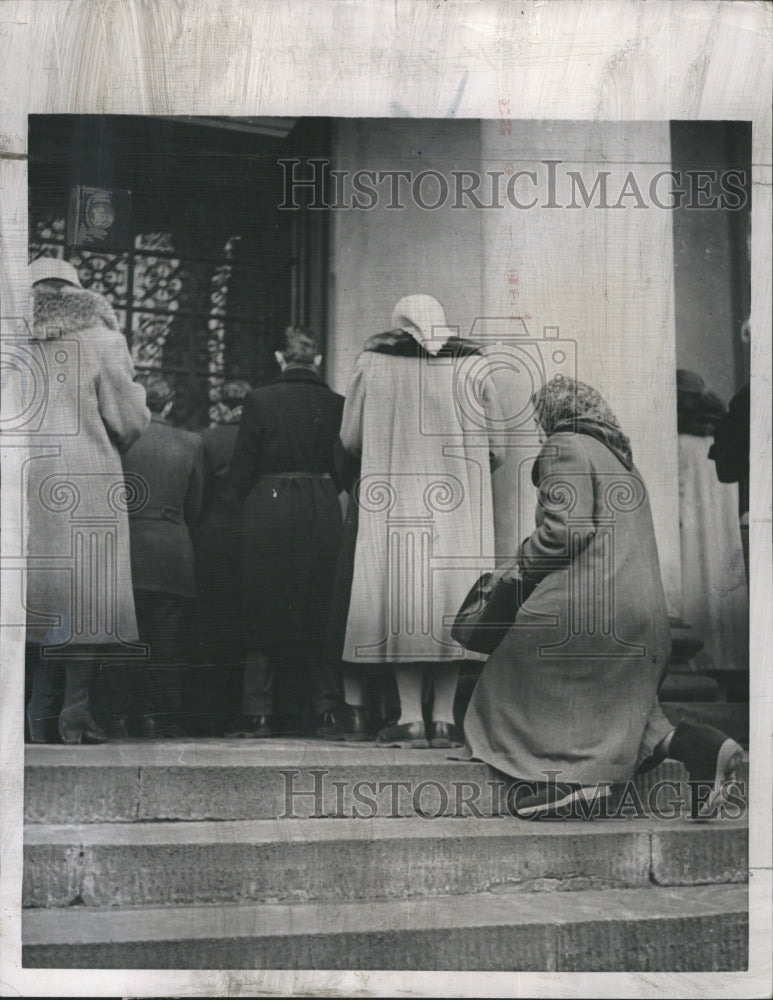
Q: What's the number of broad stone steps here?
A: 3